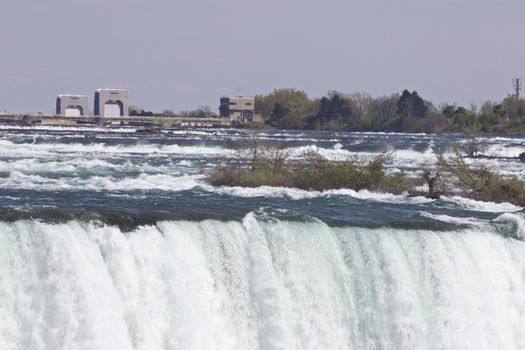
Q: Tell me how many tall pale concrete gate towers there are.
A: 2